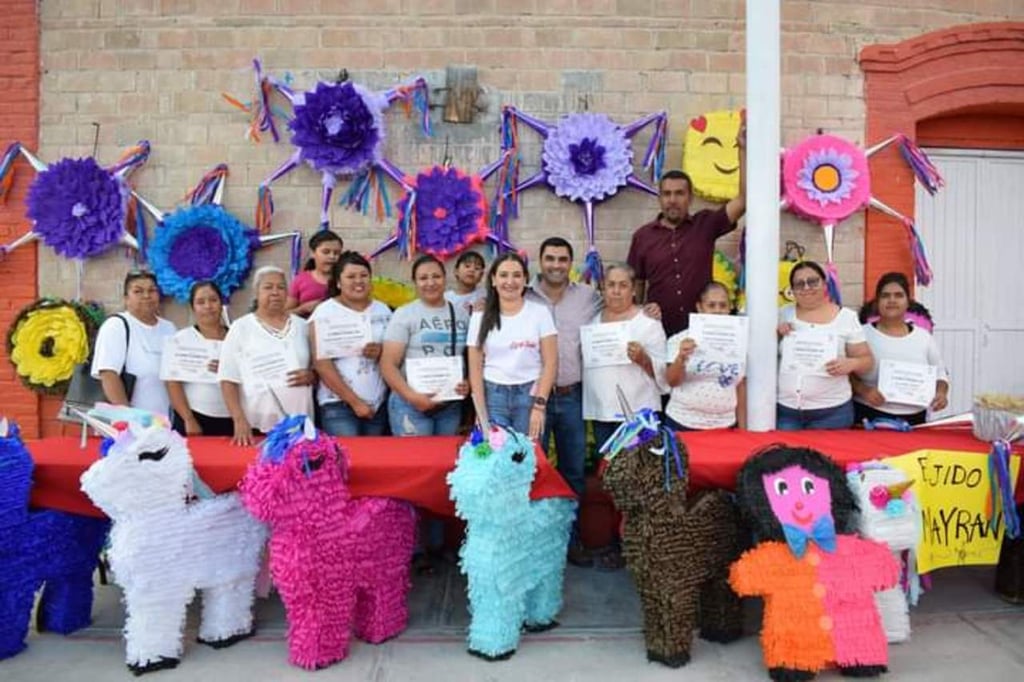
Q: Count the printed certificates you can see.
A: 8